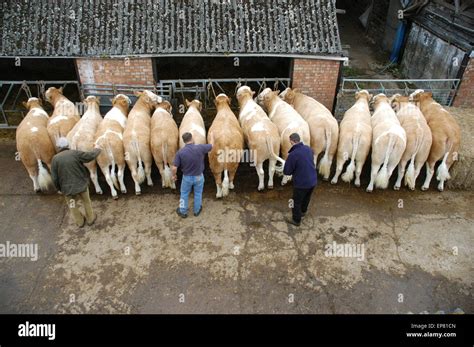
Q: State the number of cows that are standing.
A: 15